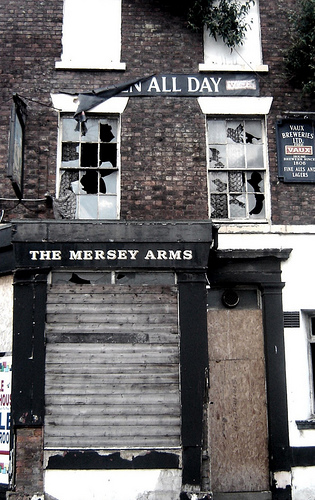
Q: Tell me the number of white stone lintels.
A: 2